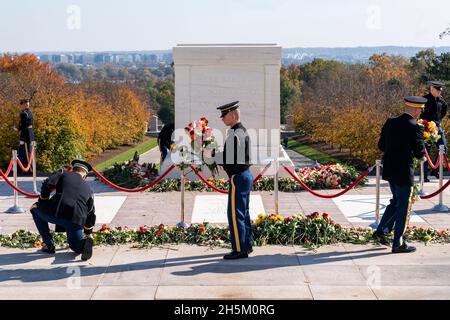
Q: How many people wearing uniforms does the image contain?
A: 6